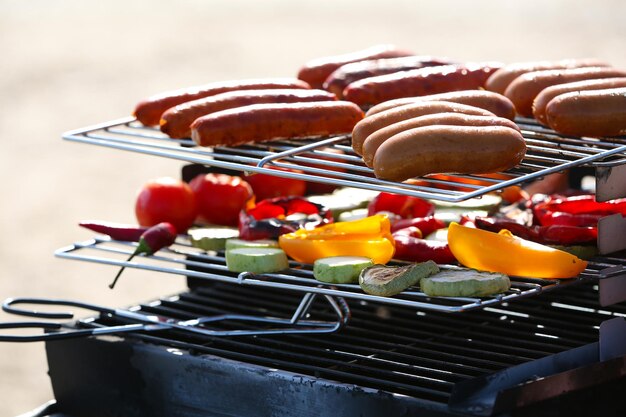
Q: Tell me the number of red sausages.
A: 6